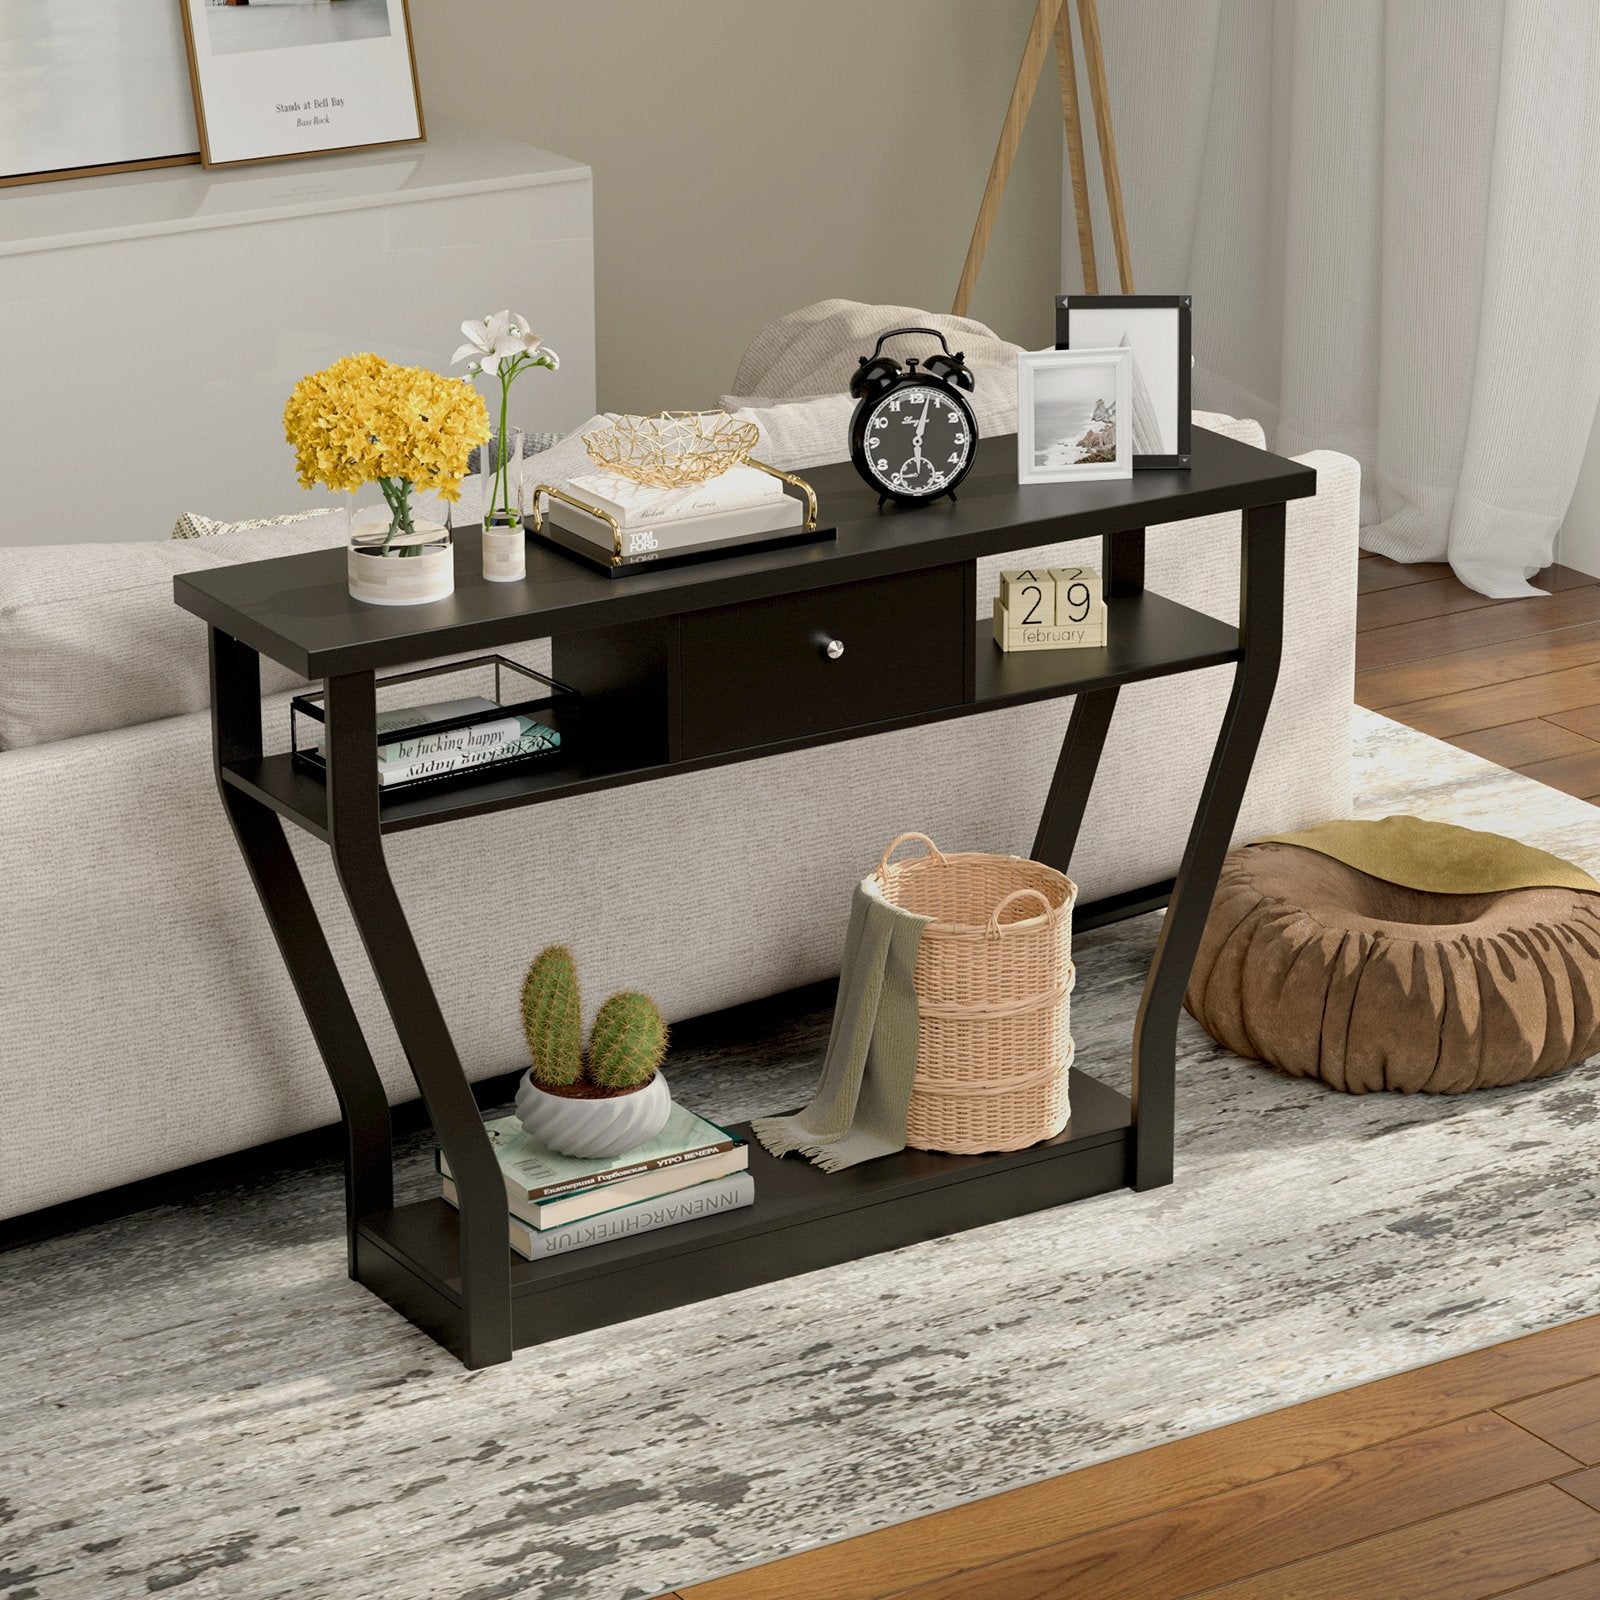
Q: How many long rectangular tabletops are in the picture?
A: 1